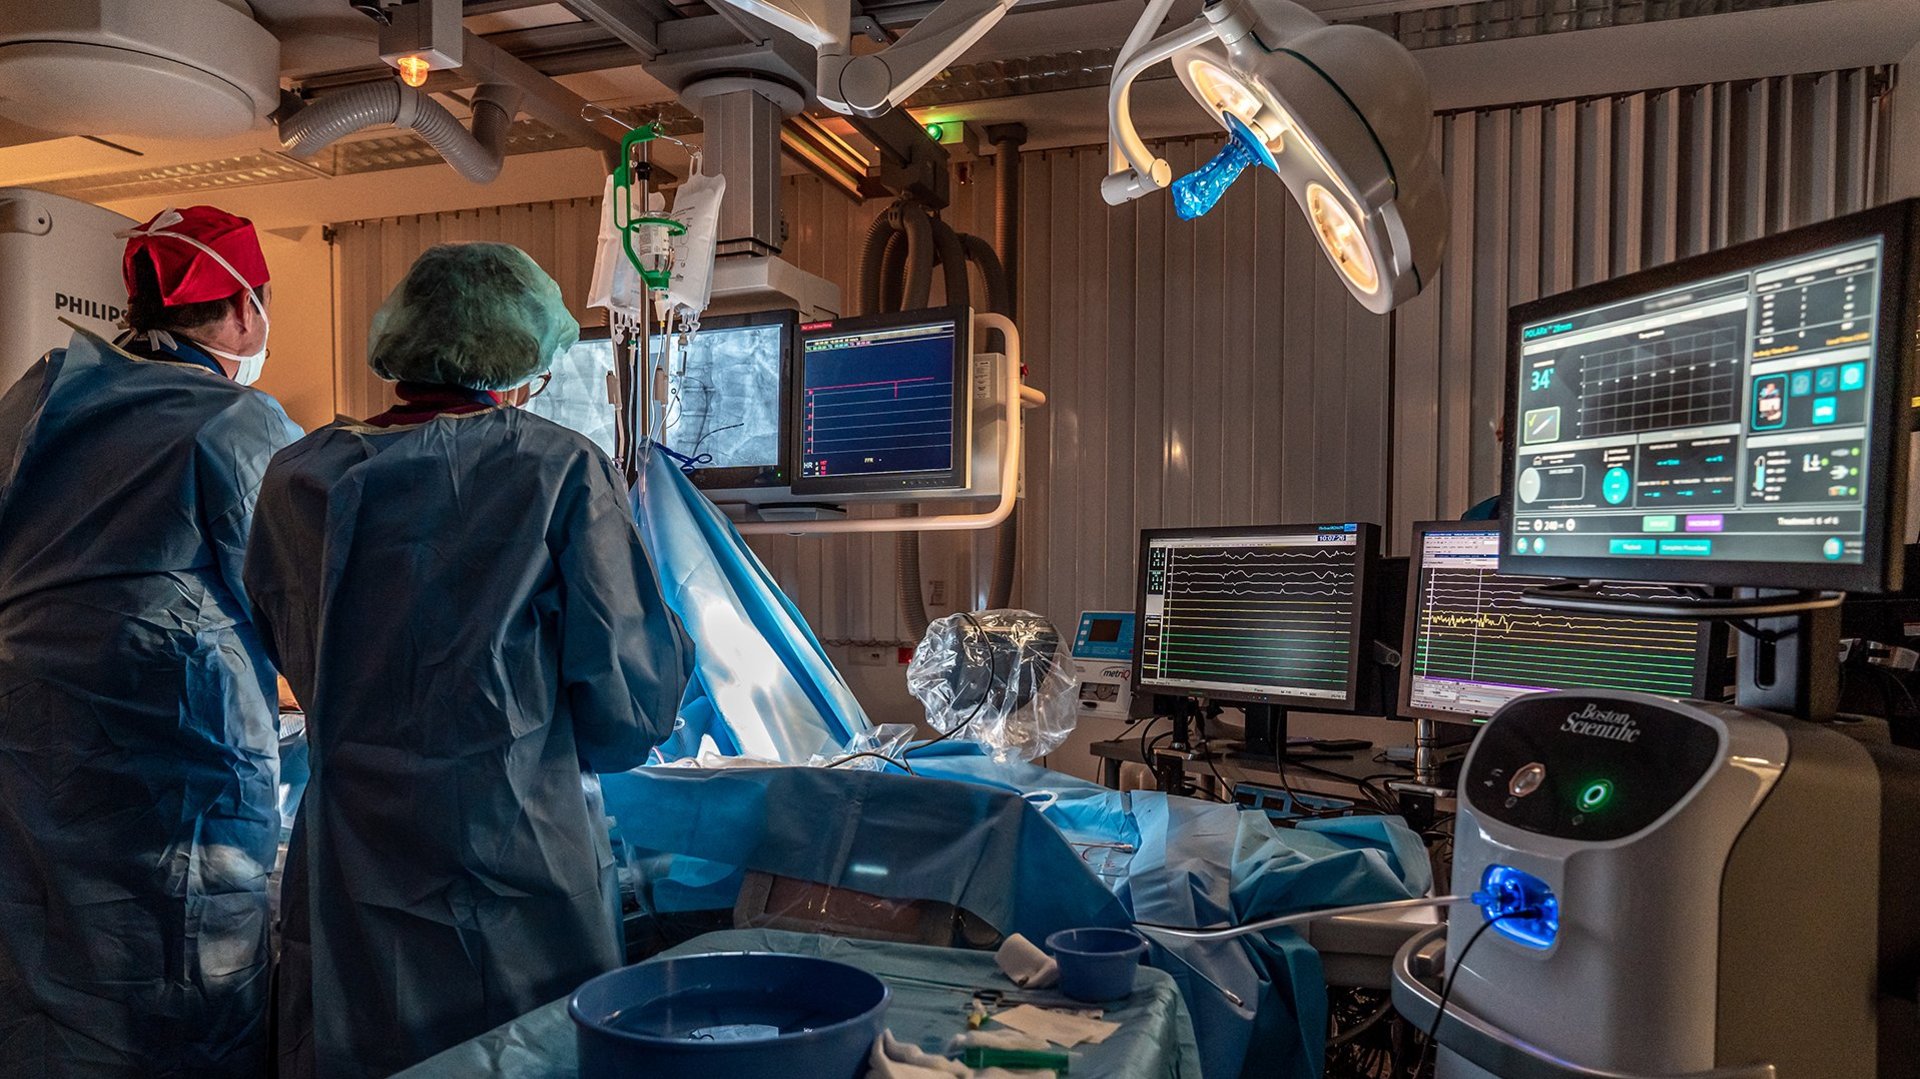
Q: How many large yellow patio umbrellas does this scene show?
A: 0